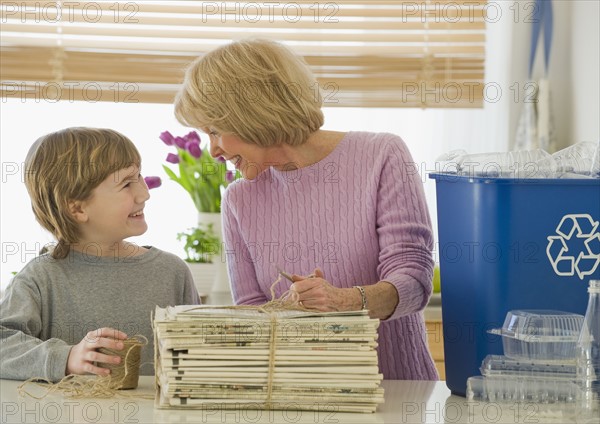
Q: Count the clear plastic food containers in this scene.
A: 3